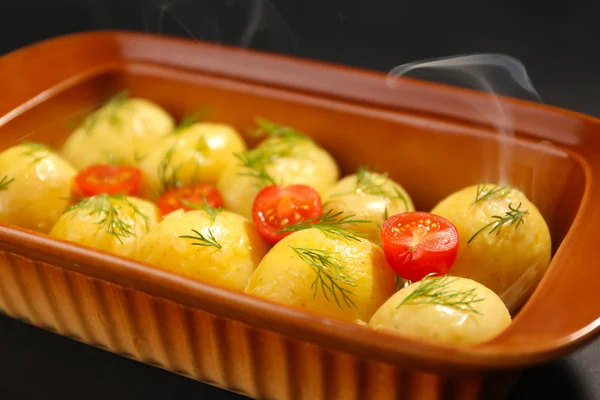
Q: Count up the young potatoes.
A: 10